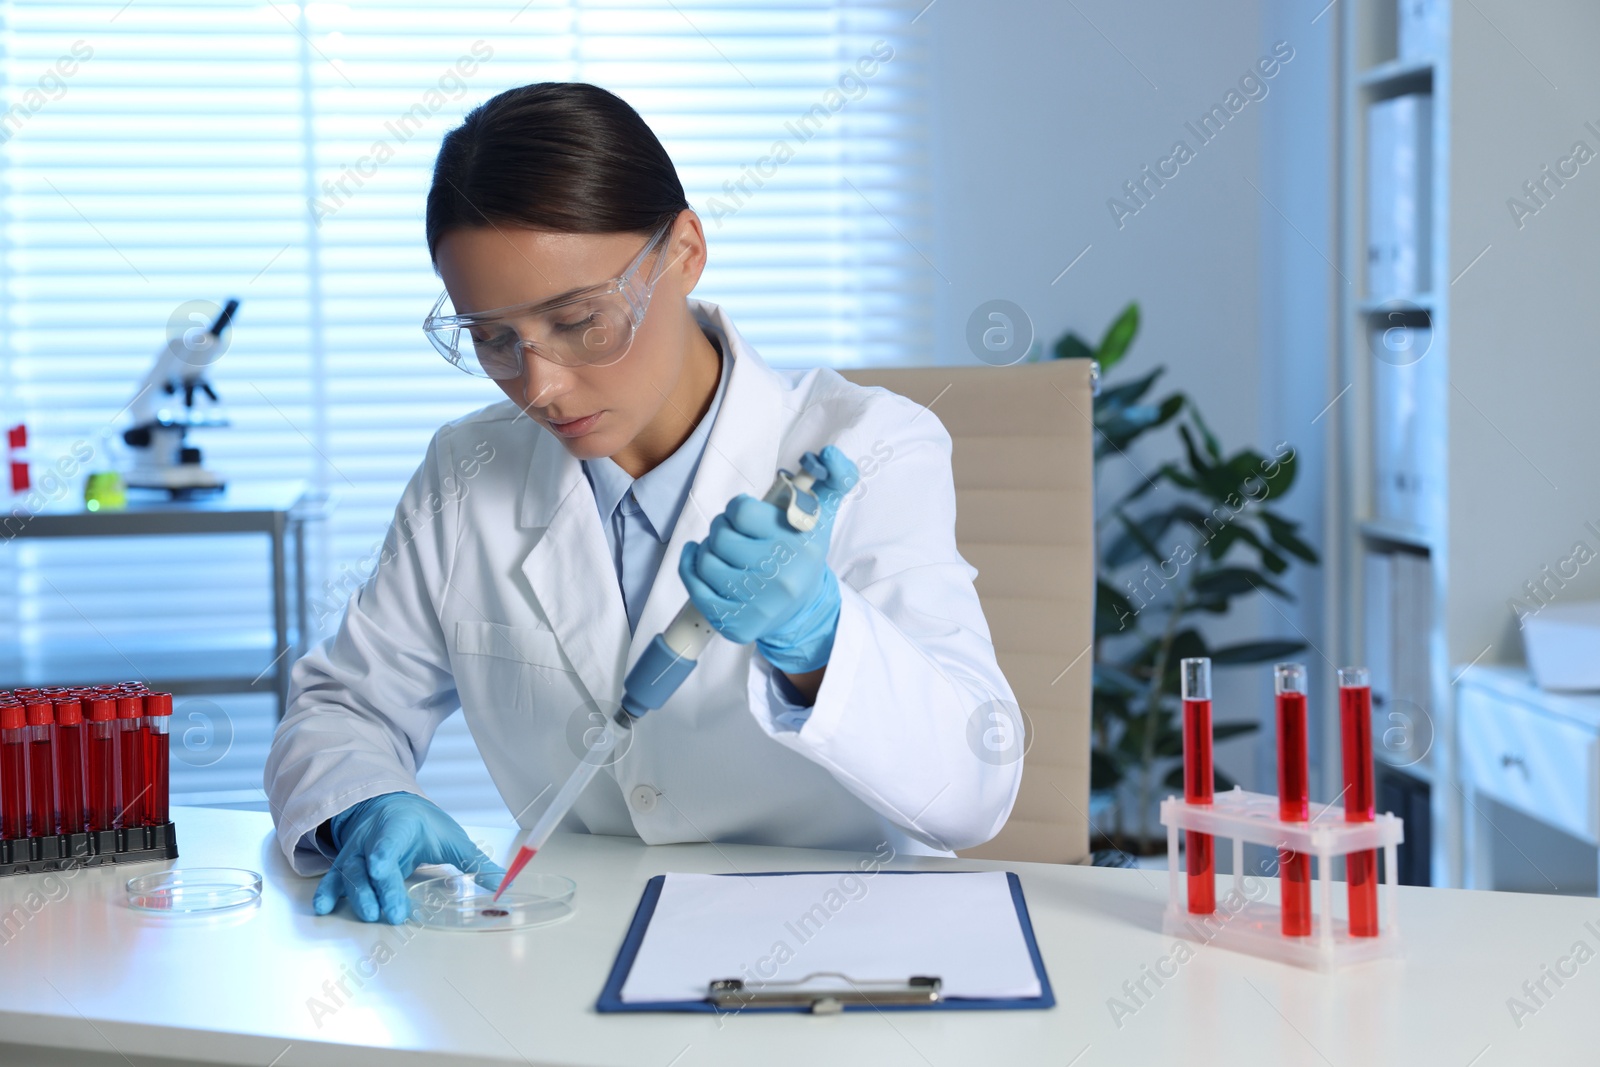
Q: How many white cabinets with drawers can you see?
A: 1